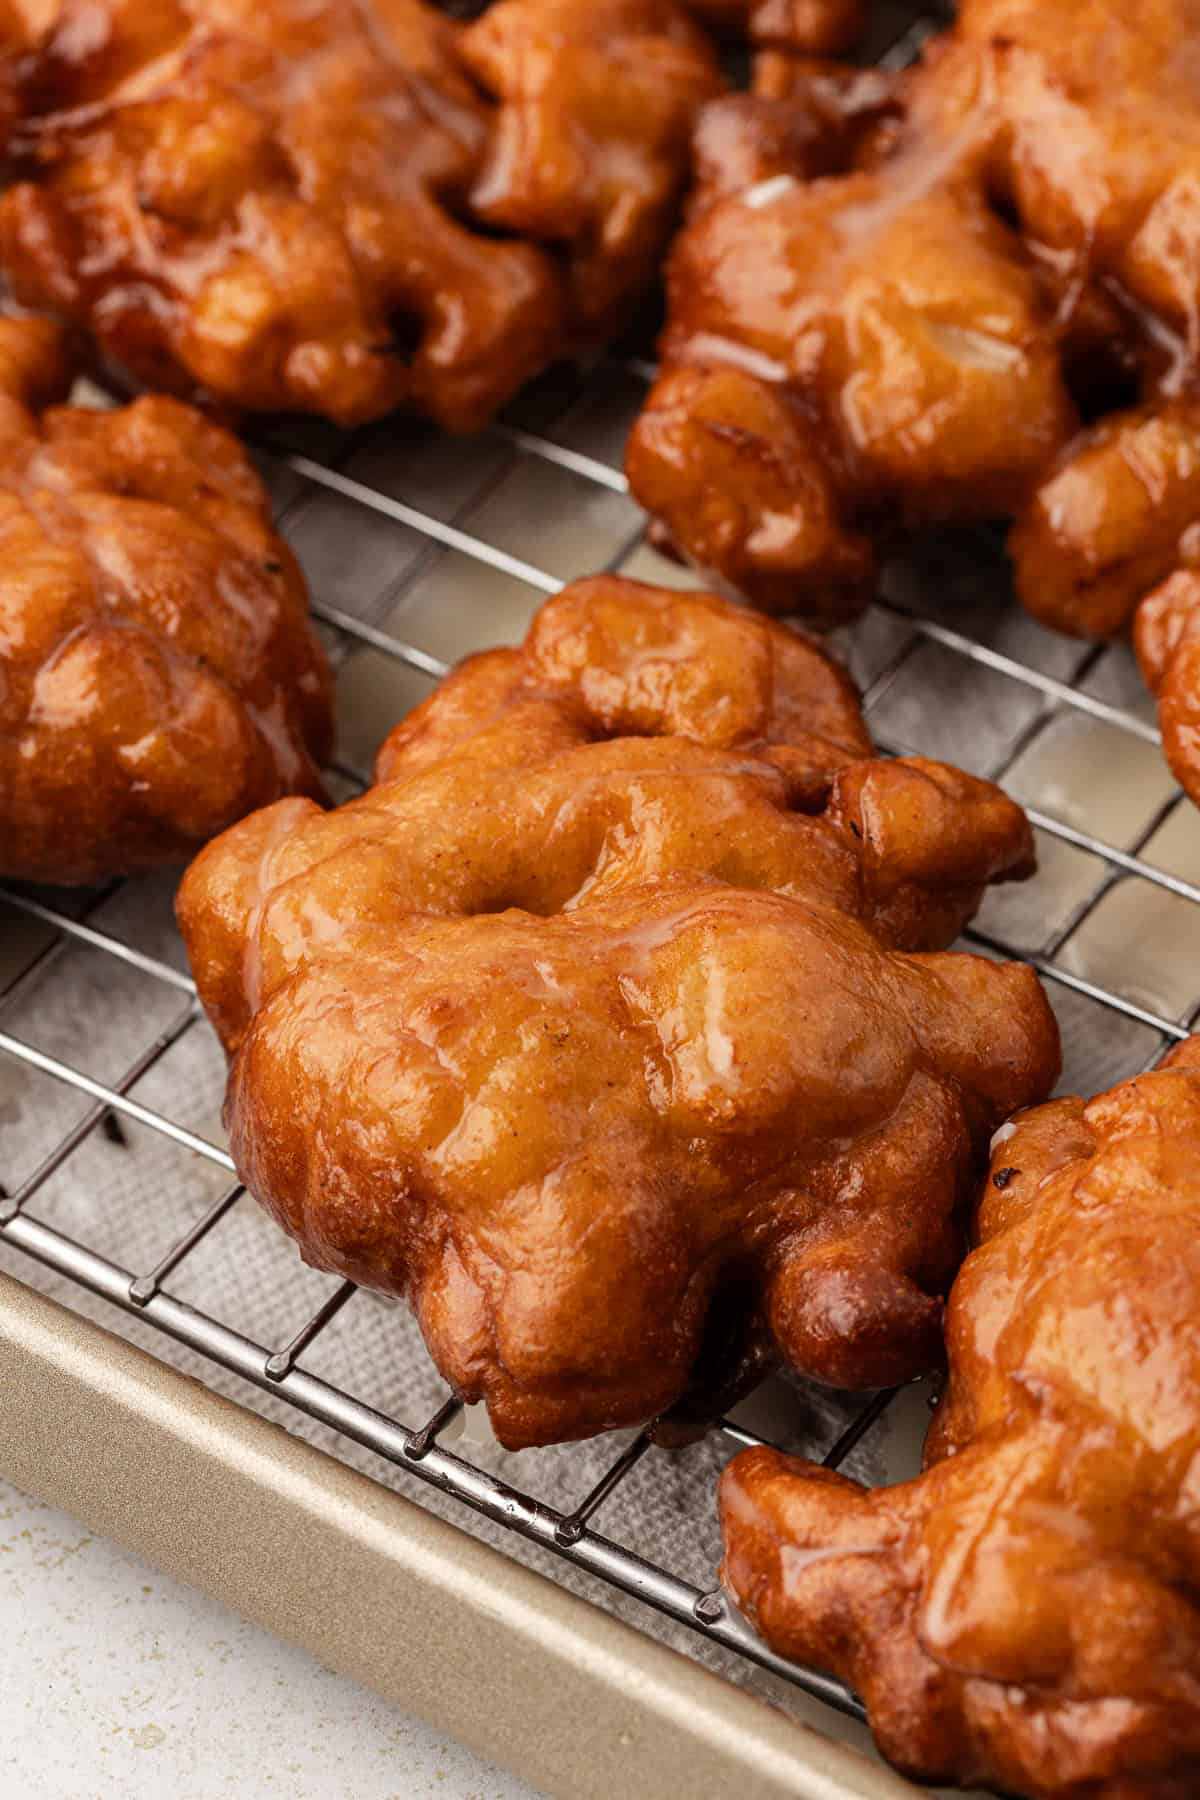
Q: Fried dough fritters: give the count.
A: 6